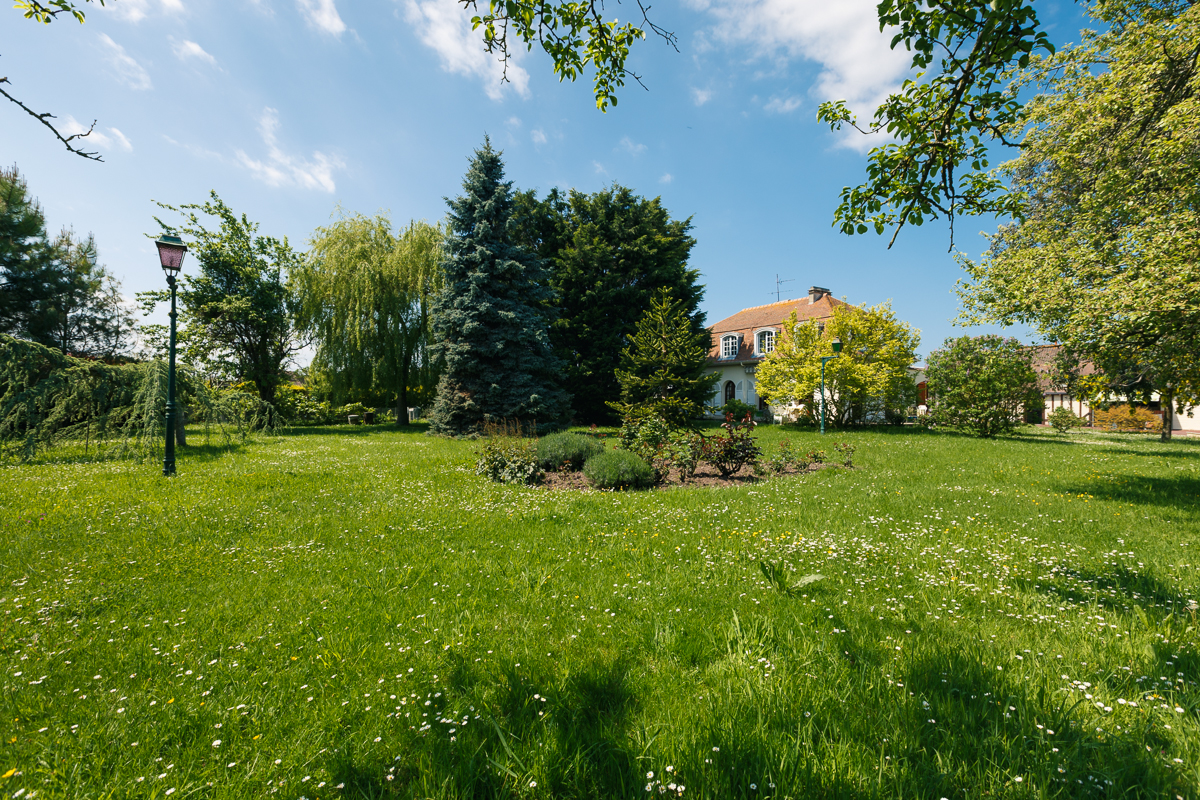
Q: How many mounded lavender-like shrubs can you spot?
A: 2